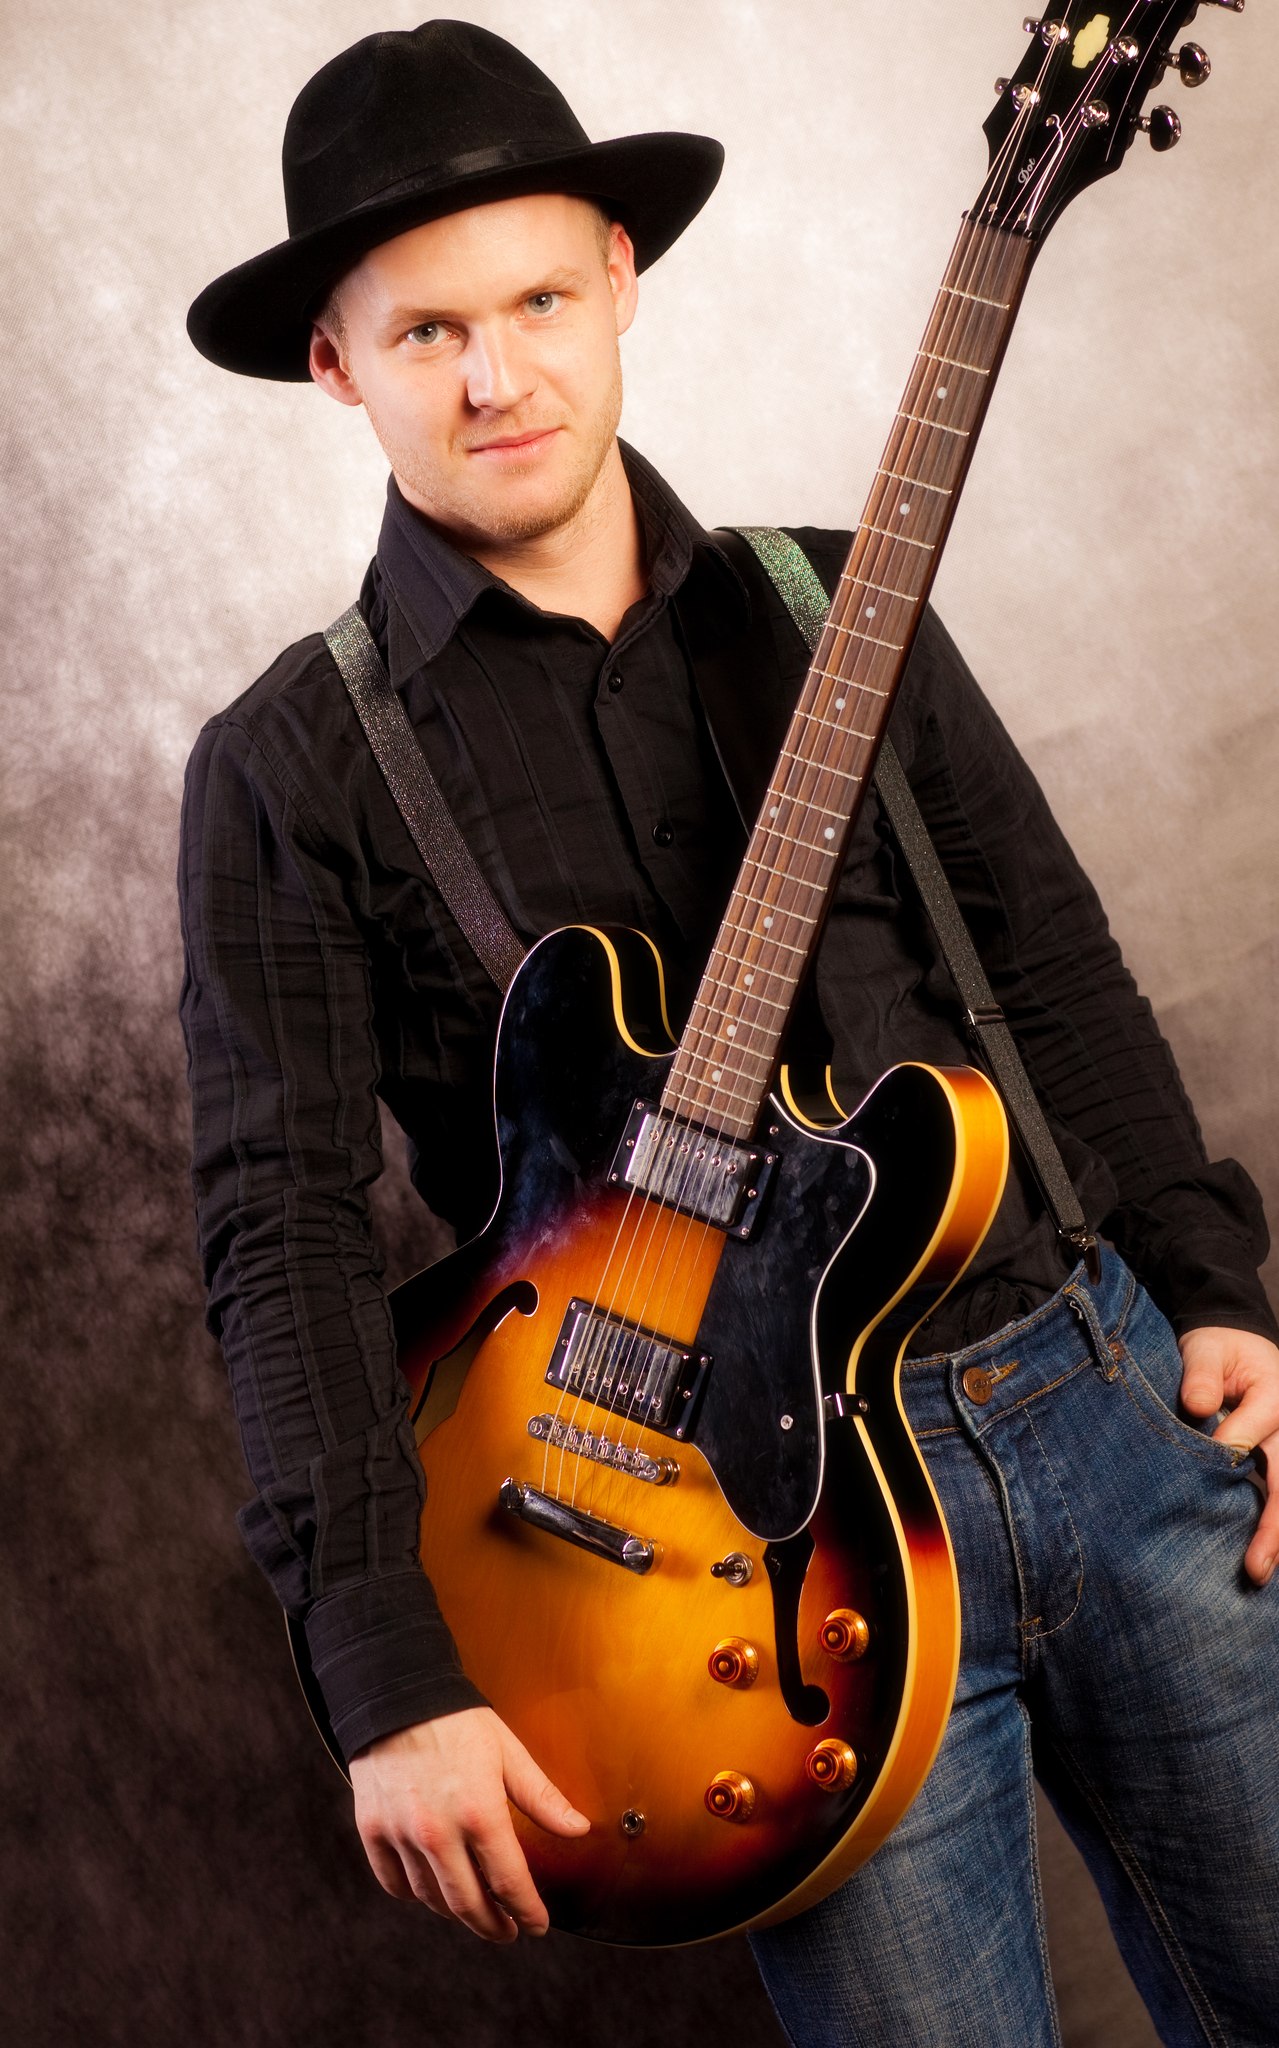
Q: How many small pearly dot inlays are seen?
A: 10